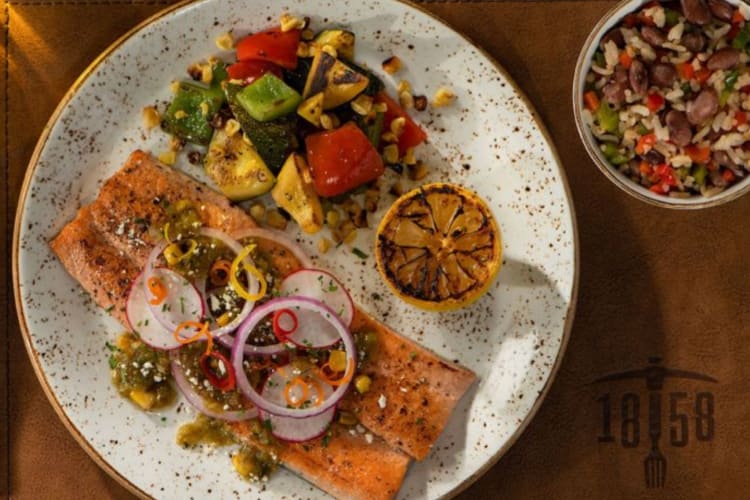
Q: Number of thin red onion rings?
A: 4